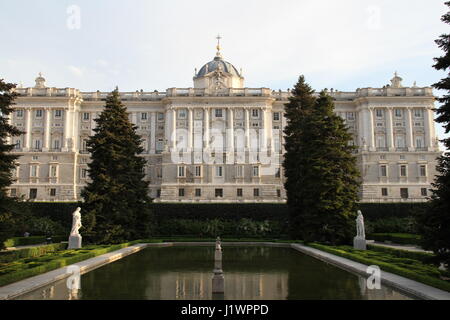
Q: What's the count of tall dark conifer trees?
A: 5